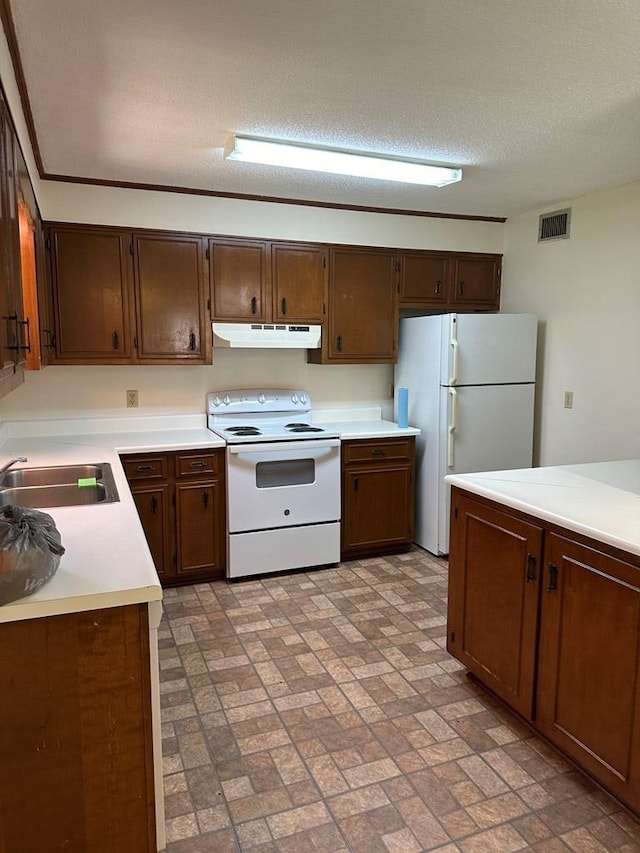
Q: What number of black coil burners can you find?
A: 4